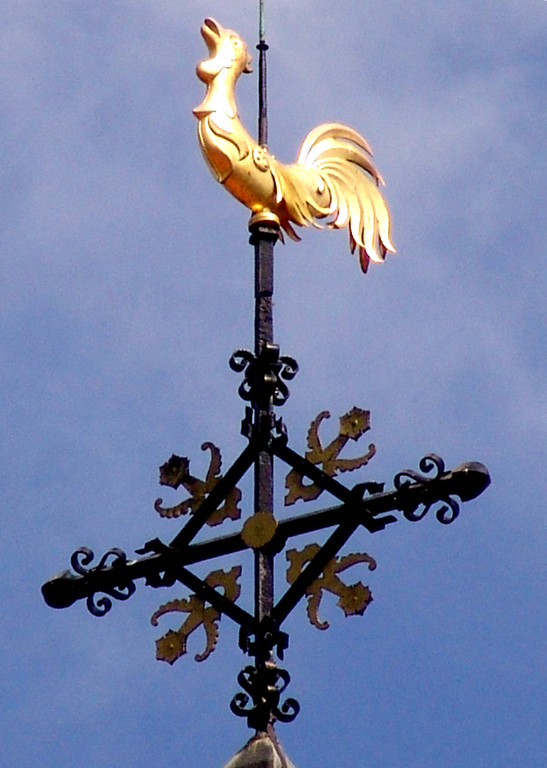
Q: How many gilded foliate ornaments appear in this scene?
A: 4